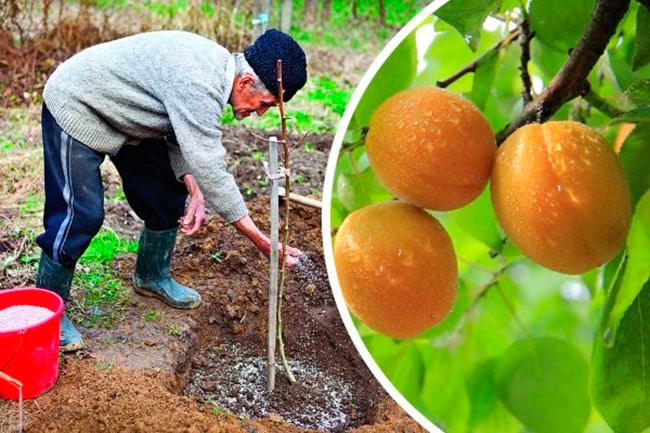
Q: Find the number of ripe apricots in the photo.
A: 3